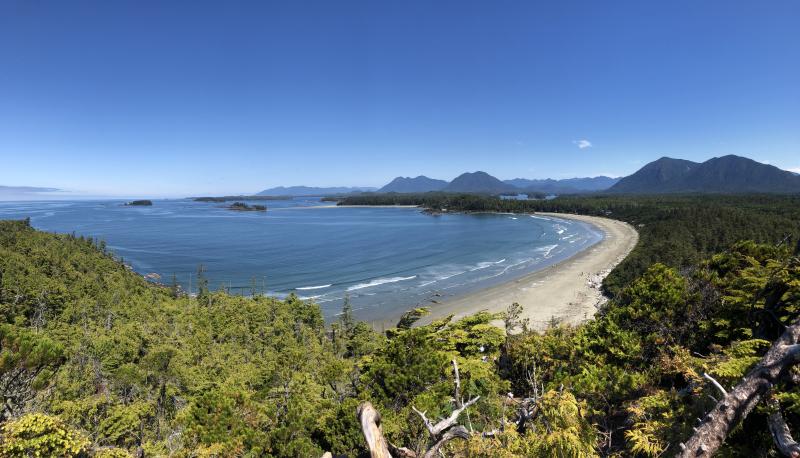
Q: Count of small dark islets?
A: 2